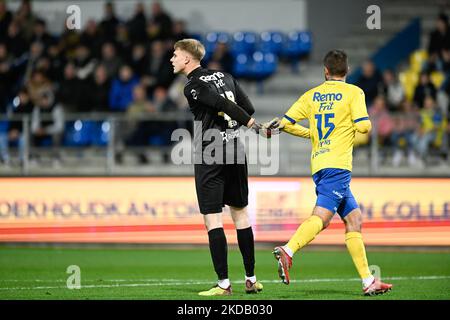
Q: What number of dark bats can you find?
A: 0